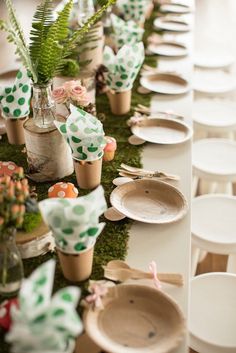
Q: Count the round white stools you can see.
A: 6